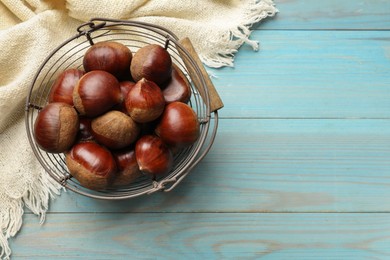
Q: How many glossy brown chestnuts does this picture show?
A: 14